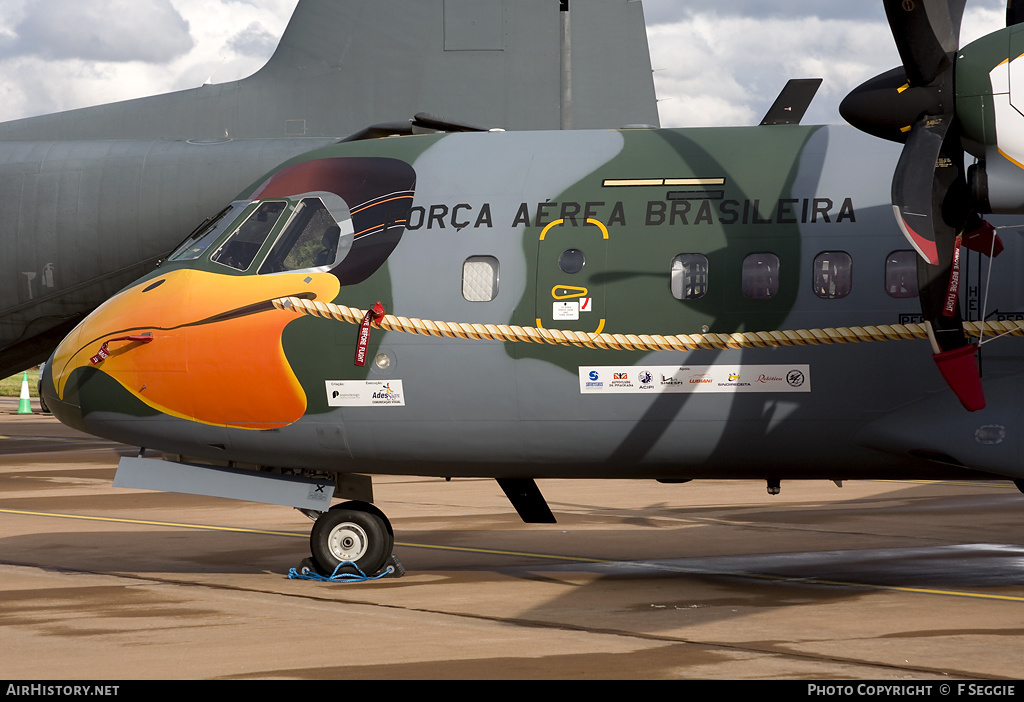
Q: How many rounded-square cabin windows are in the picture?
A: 5